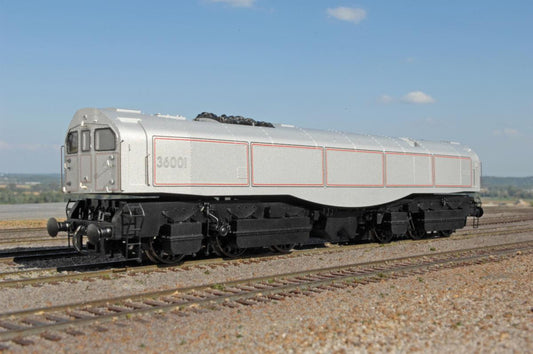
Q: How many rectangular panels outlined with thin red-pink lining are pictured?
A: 5